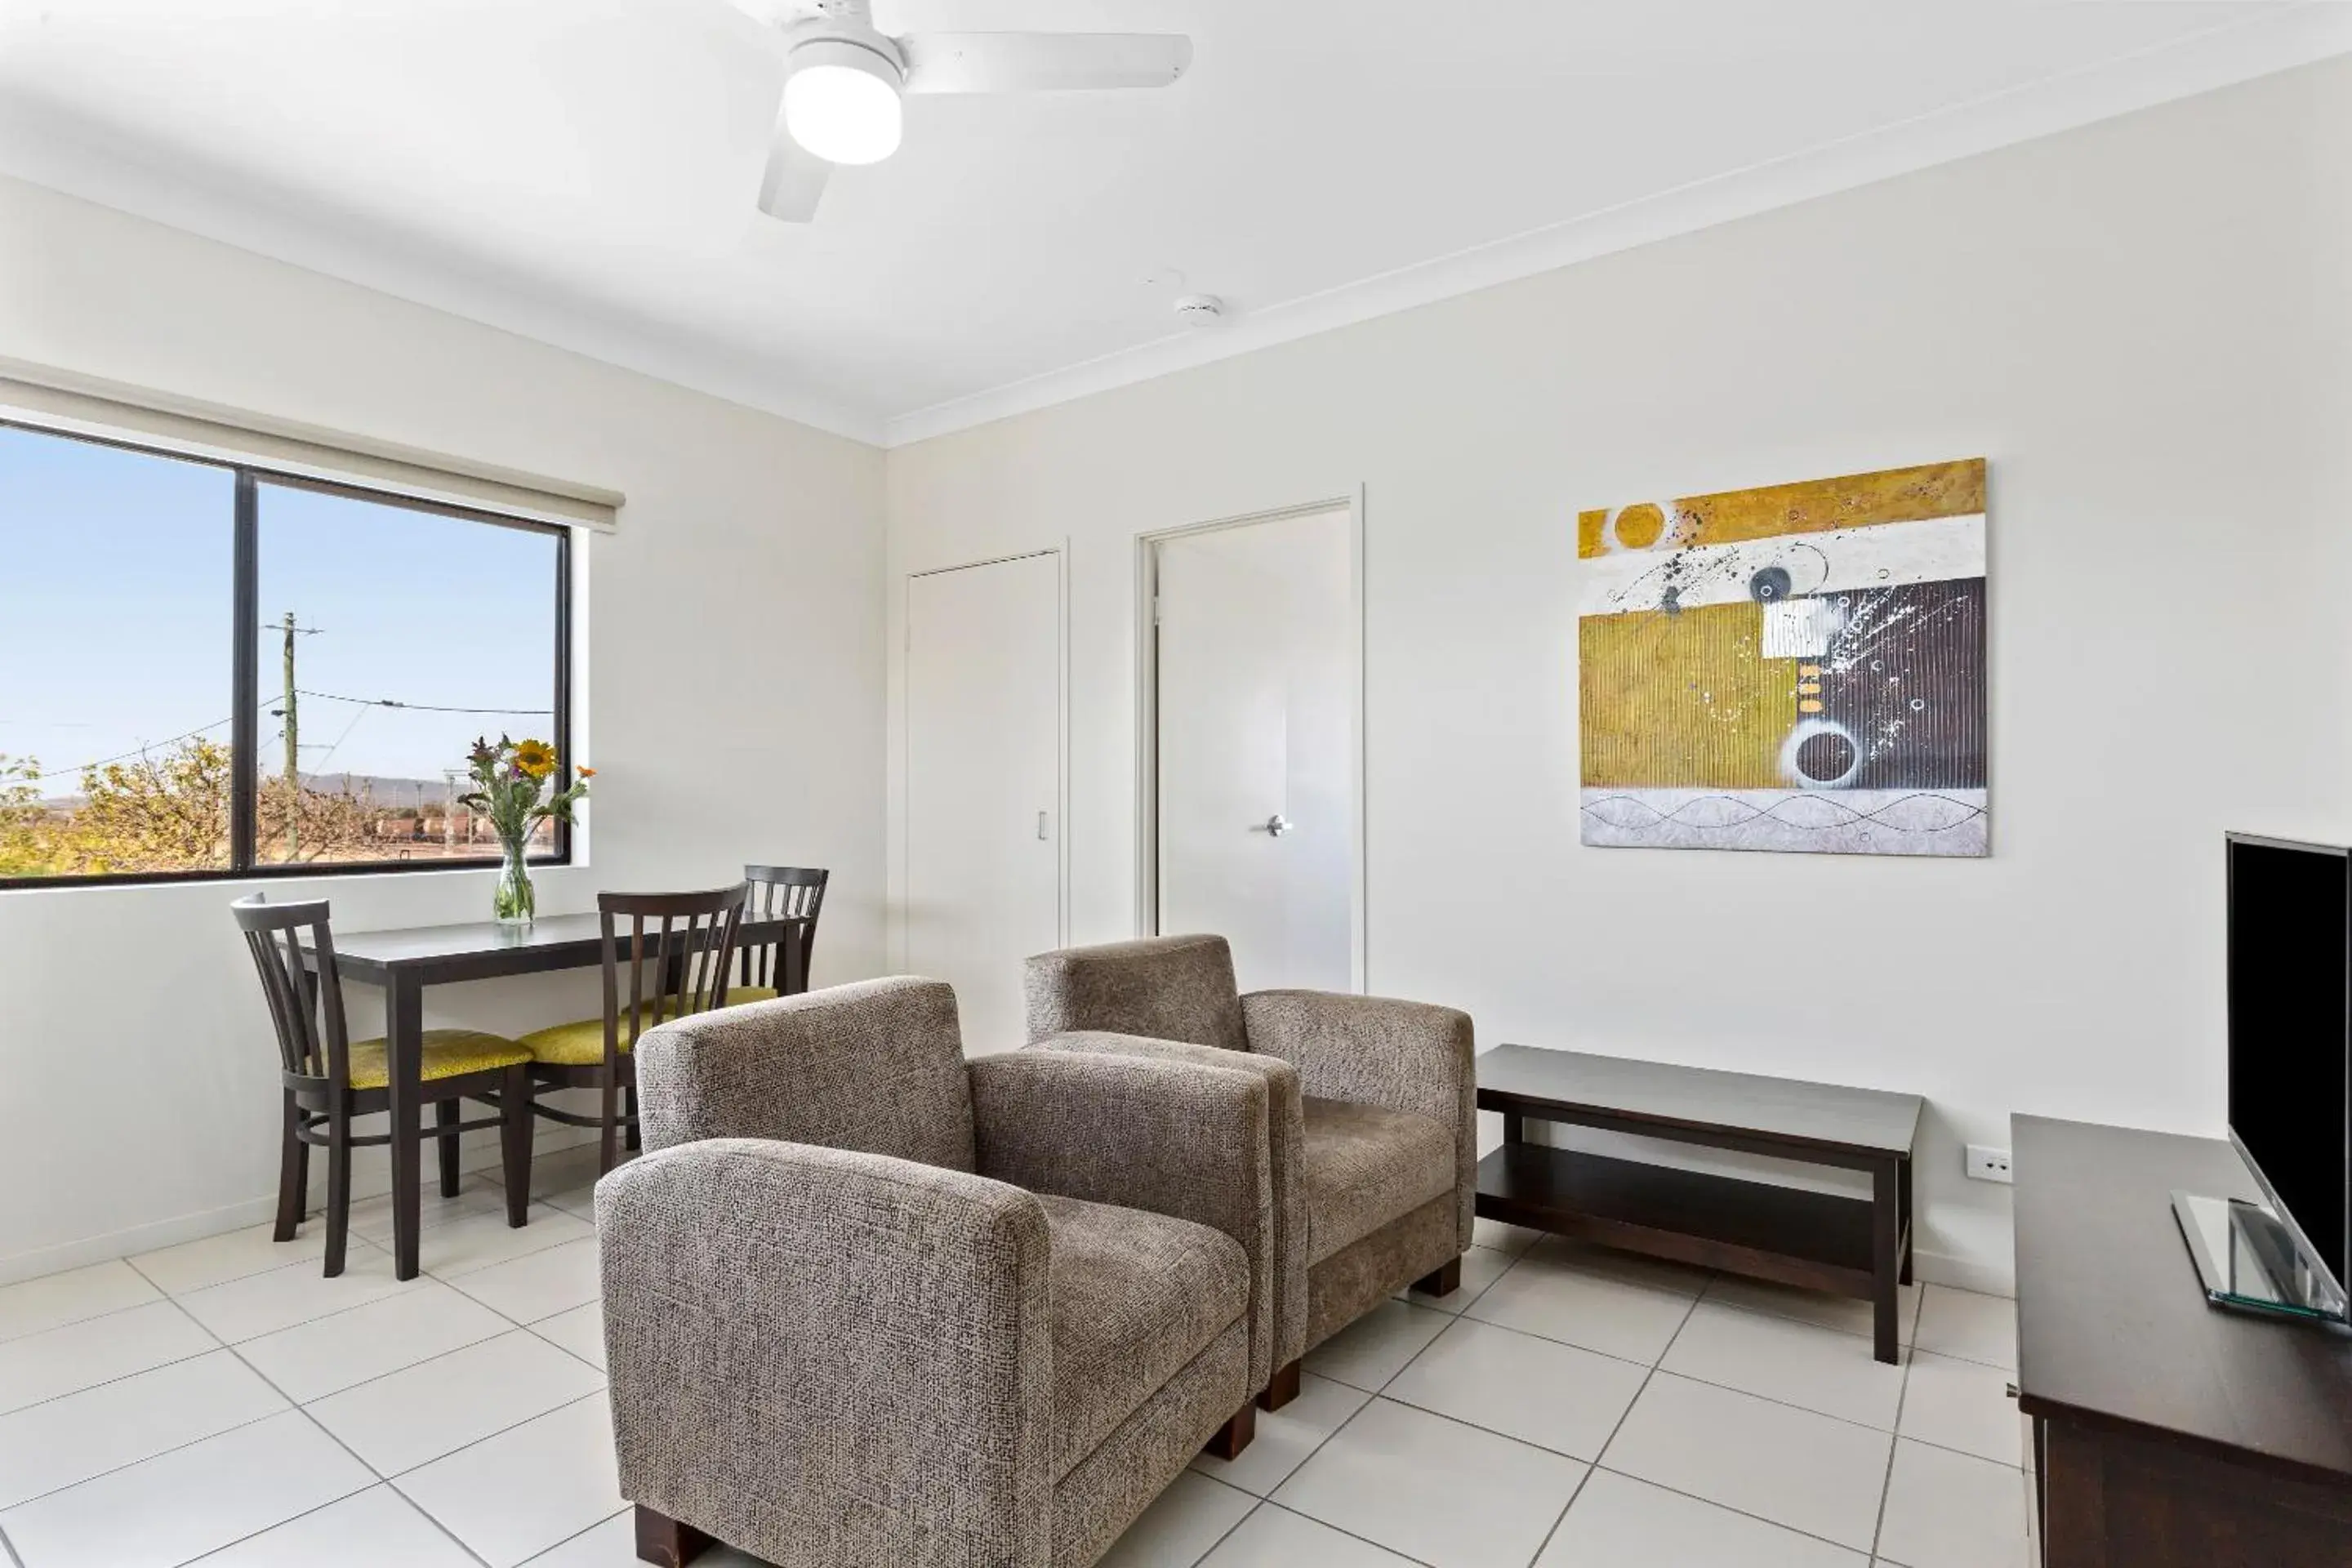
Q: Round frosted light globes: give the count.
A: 1